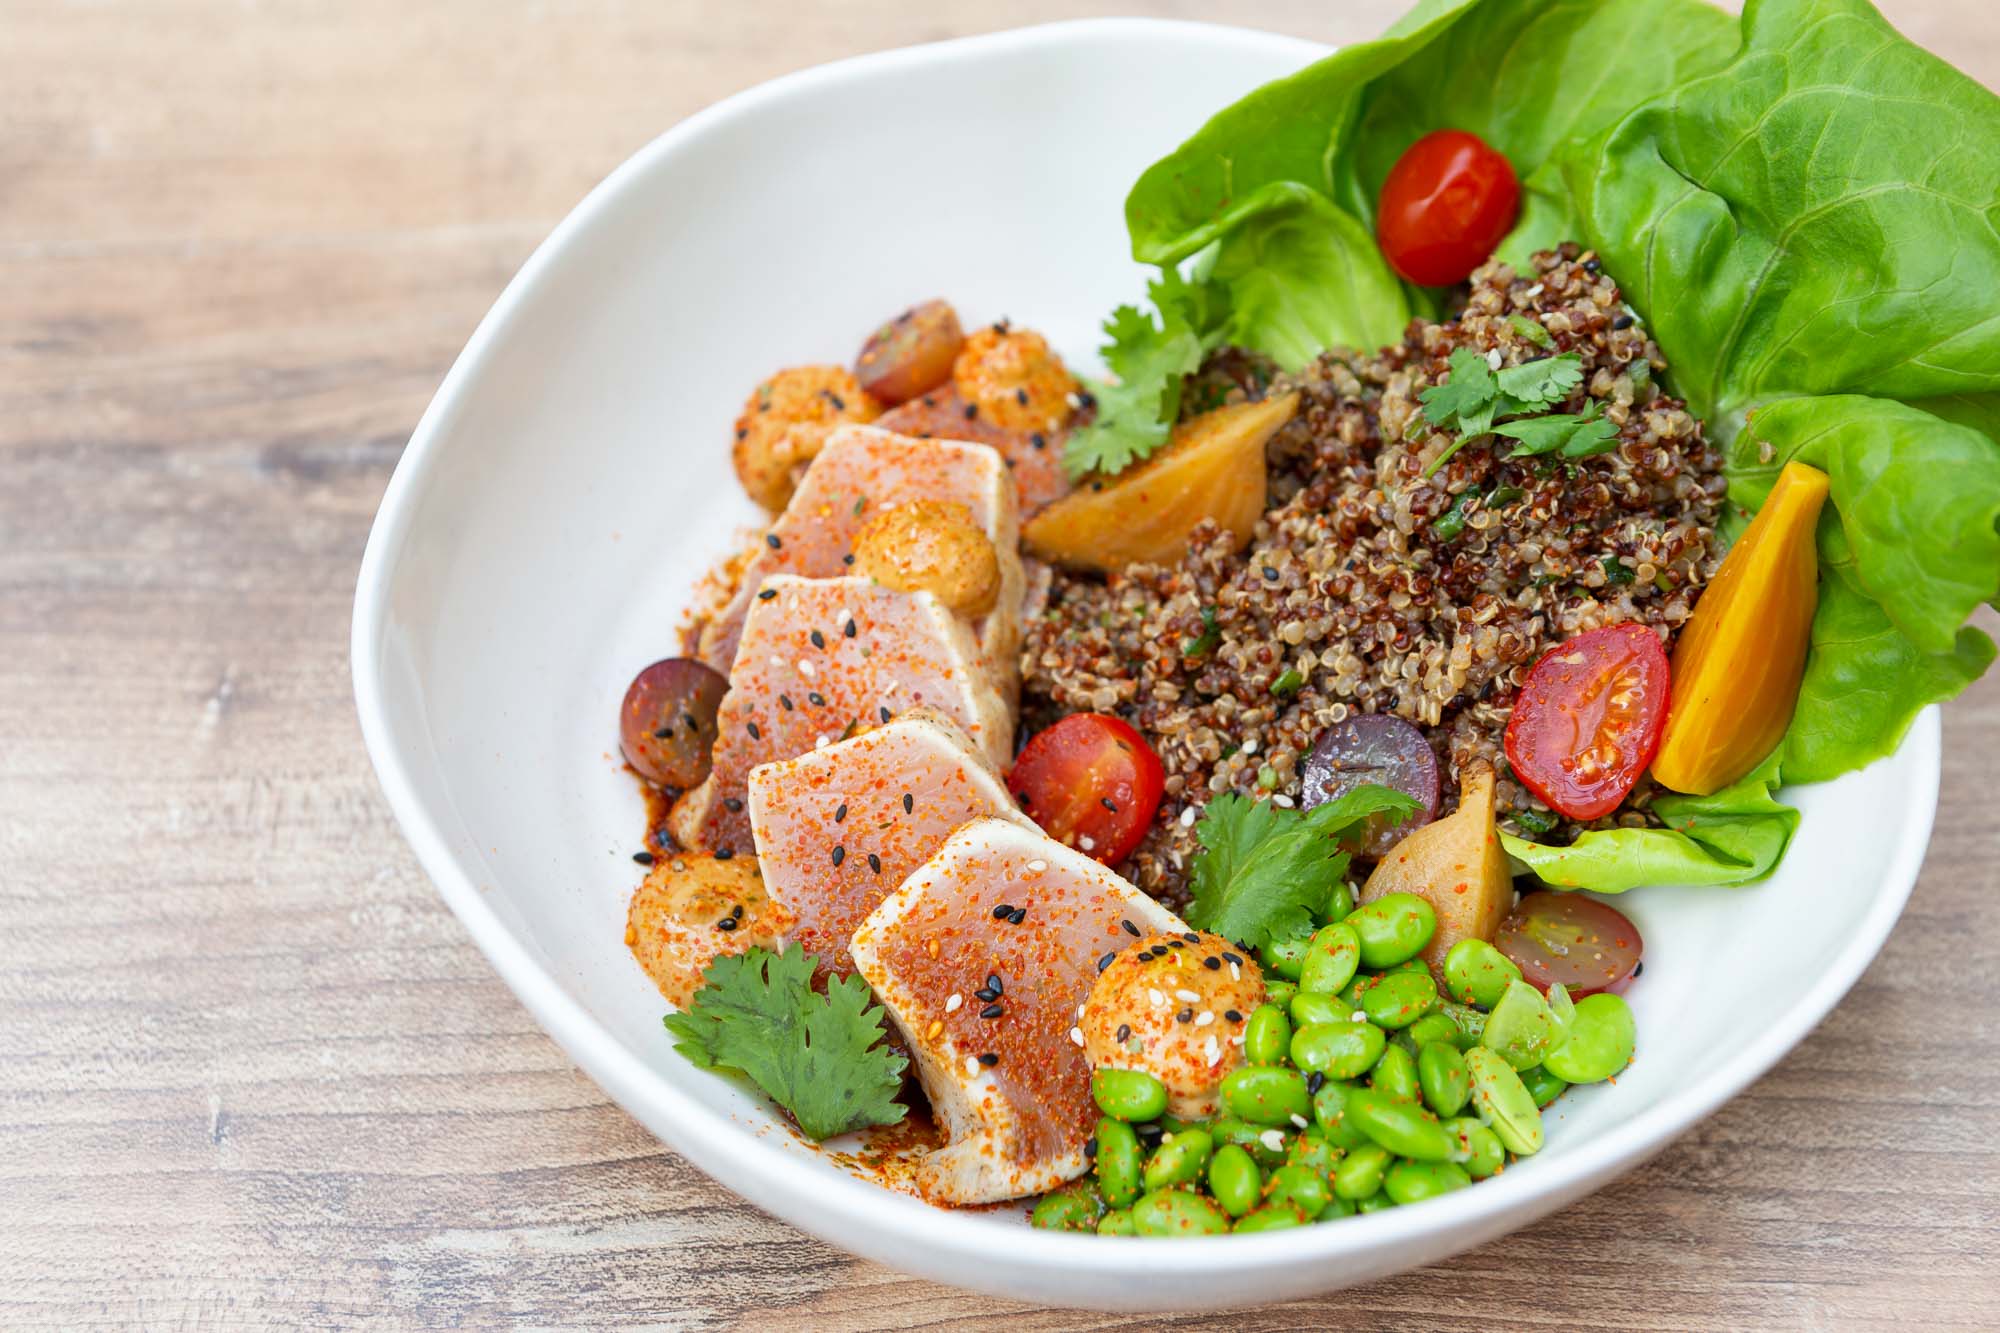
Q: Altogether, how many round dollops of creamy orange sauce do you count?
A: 5